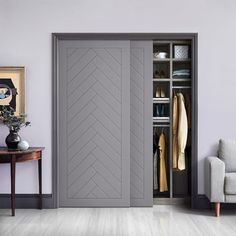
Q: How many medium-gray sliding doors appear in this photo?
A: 2